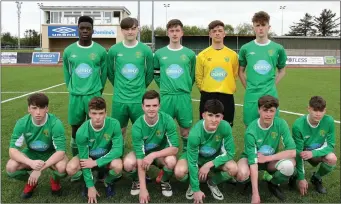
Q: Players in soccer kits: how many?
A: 11